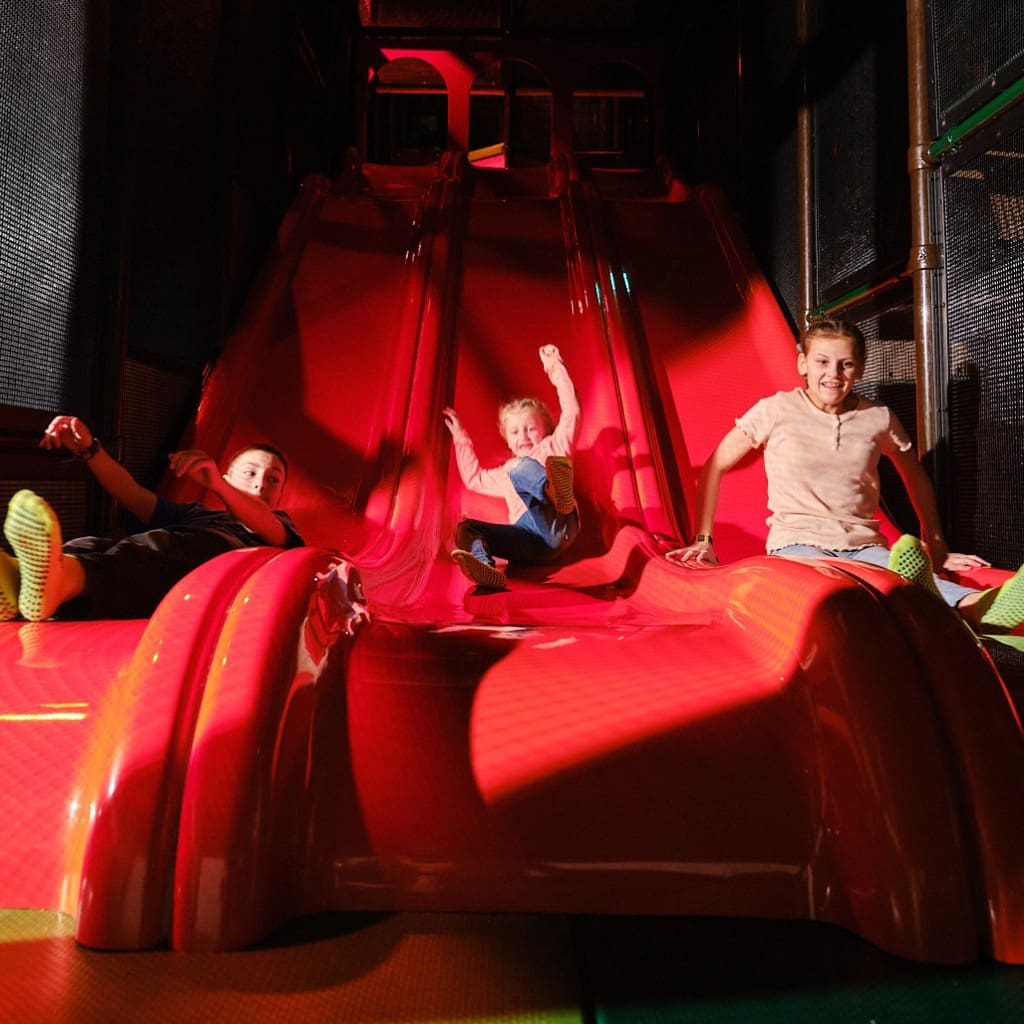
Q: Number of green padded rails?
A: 2